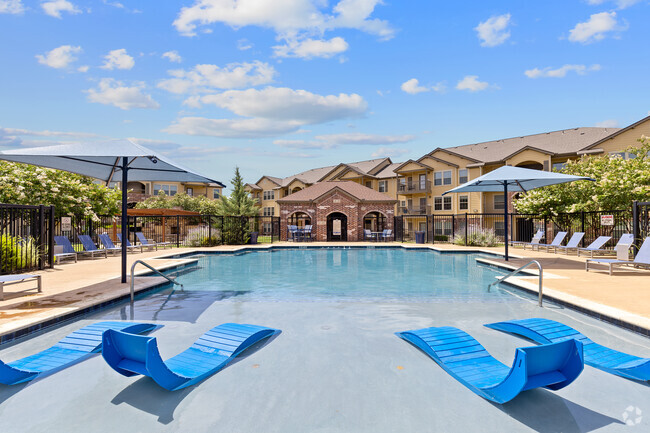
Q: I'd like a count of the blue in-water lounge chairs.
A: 4